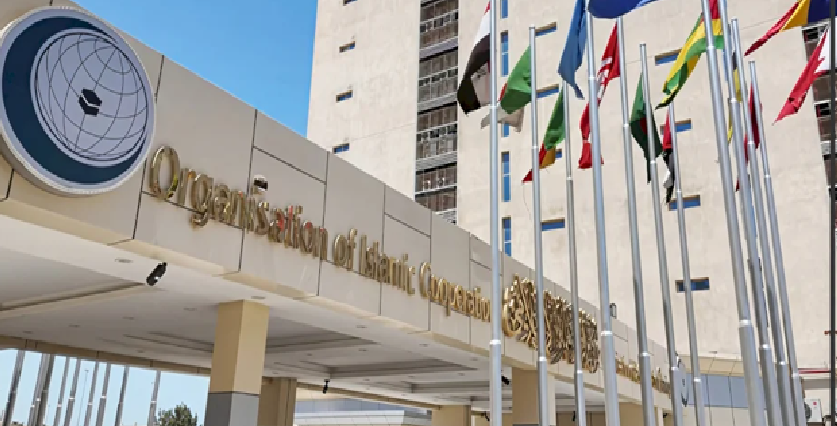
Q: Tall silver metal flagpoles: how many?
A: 11